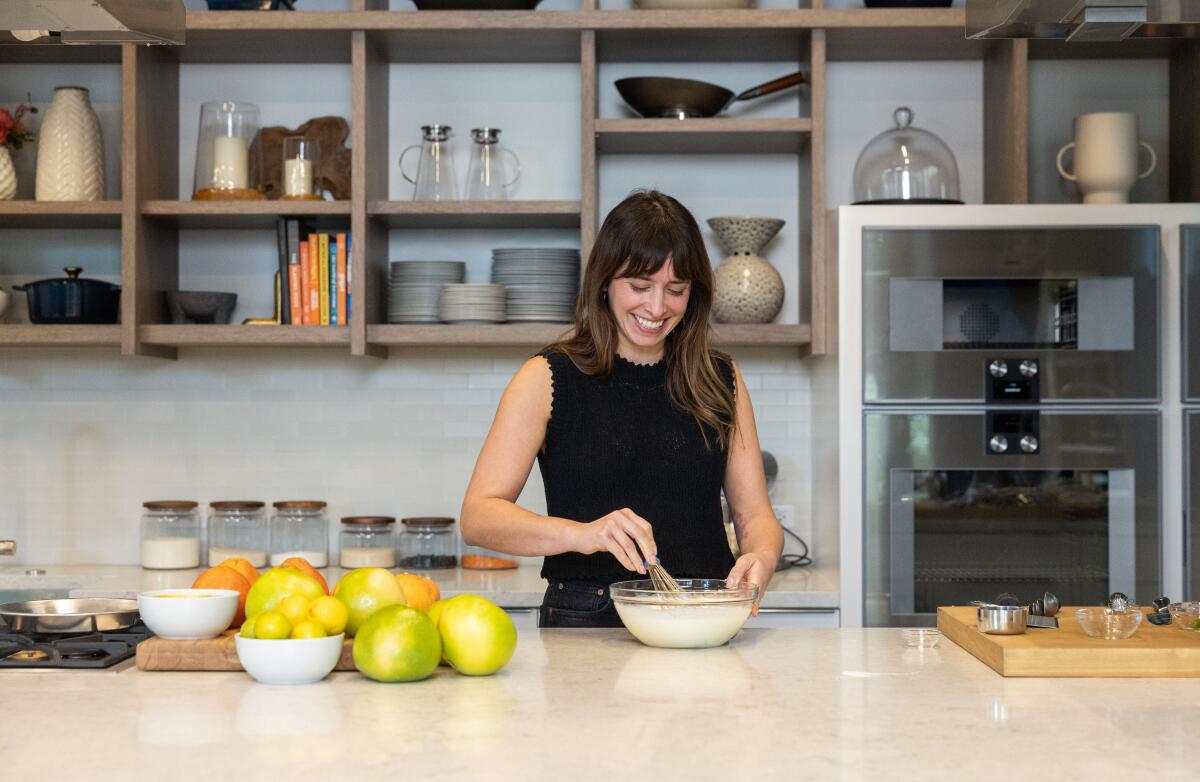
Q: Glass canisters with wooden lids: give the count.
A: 5